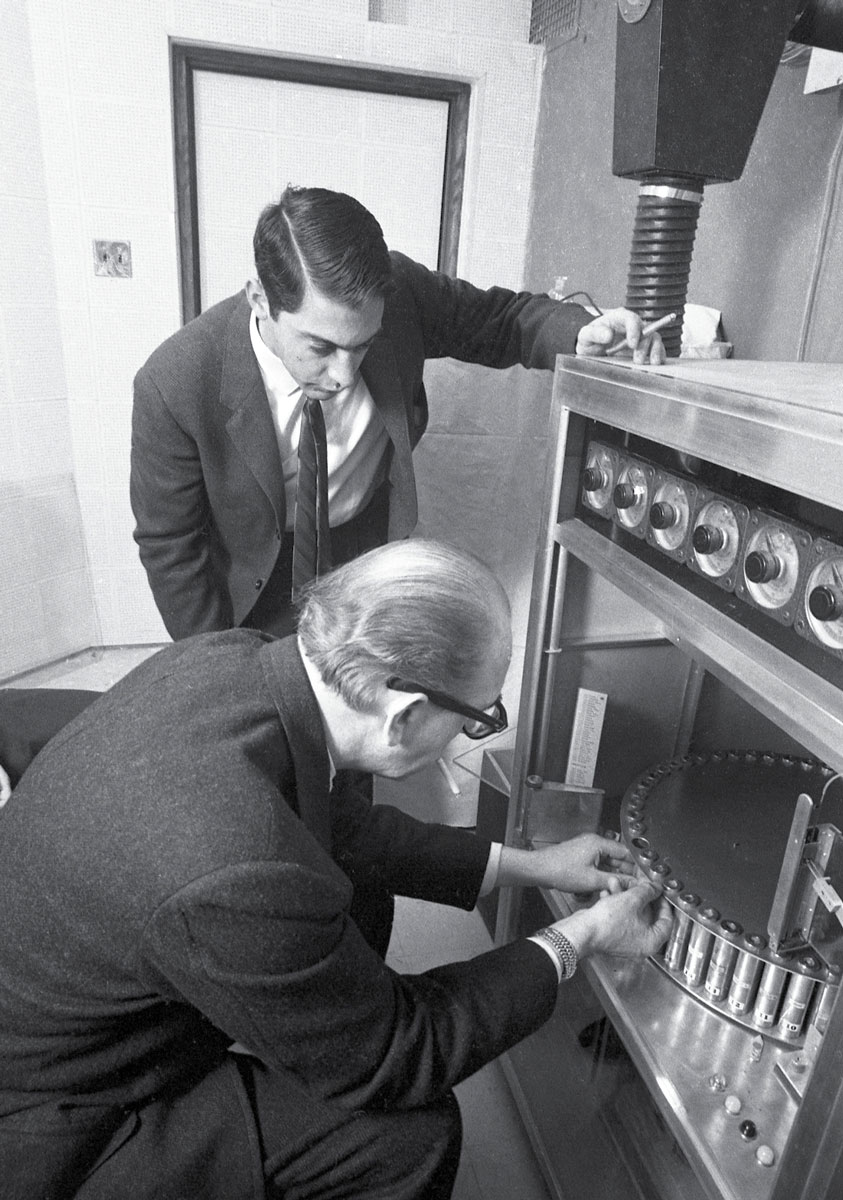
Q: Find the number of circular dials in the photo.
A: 6